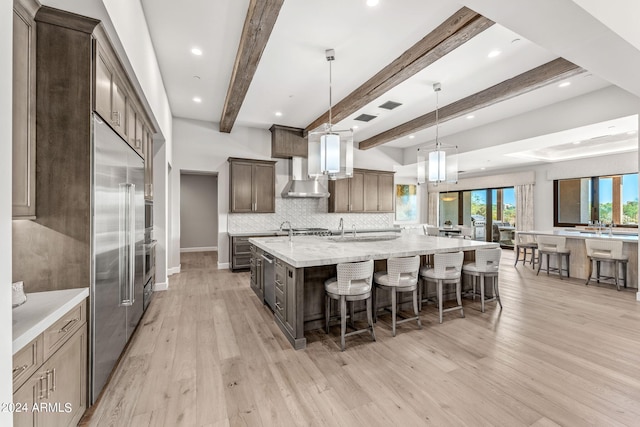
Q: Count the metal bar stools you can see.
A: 7